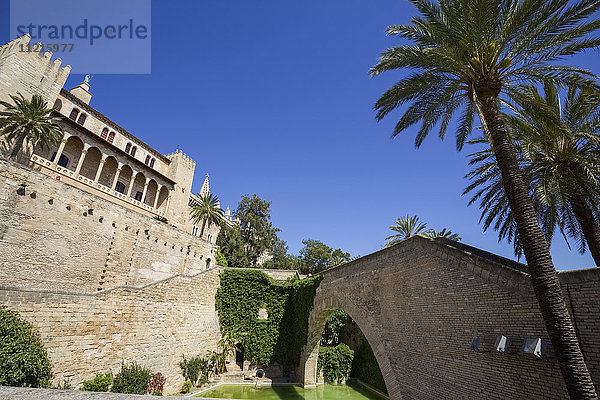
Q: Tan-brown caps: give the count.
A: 0